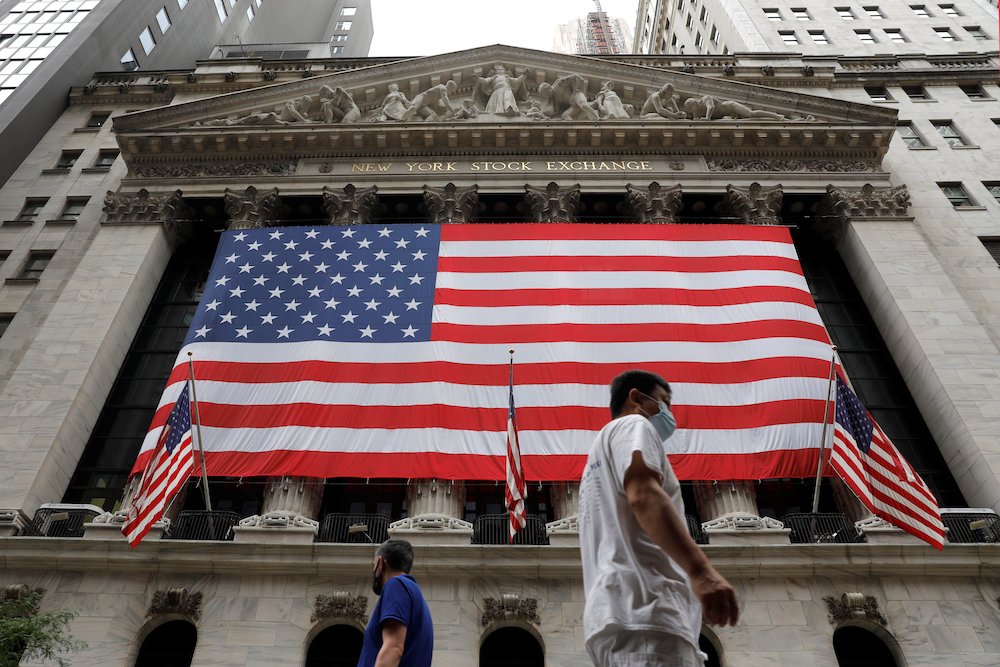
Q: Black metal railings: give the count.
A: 7